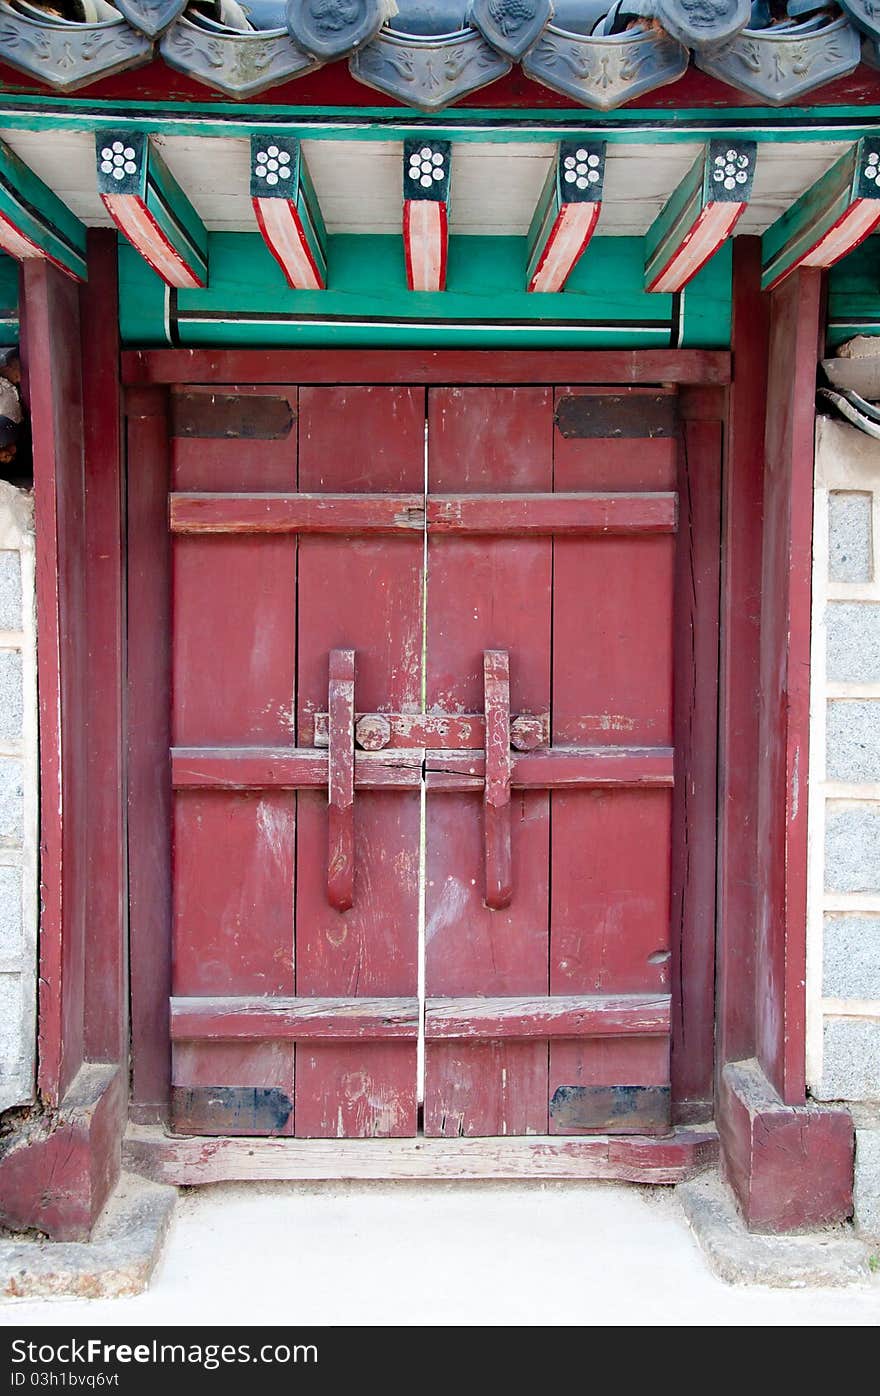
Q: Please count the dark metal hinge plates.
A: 4